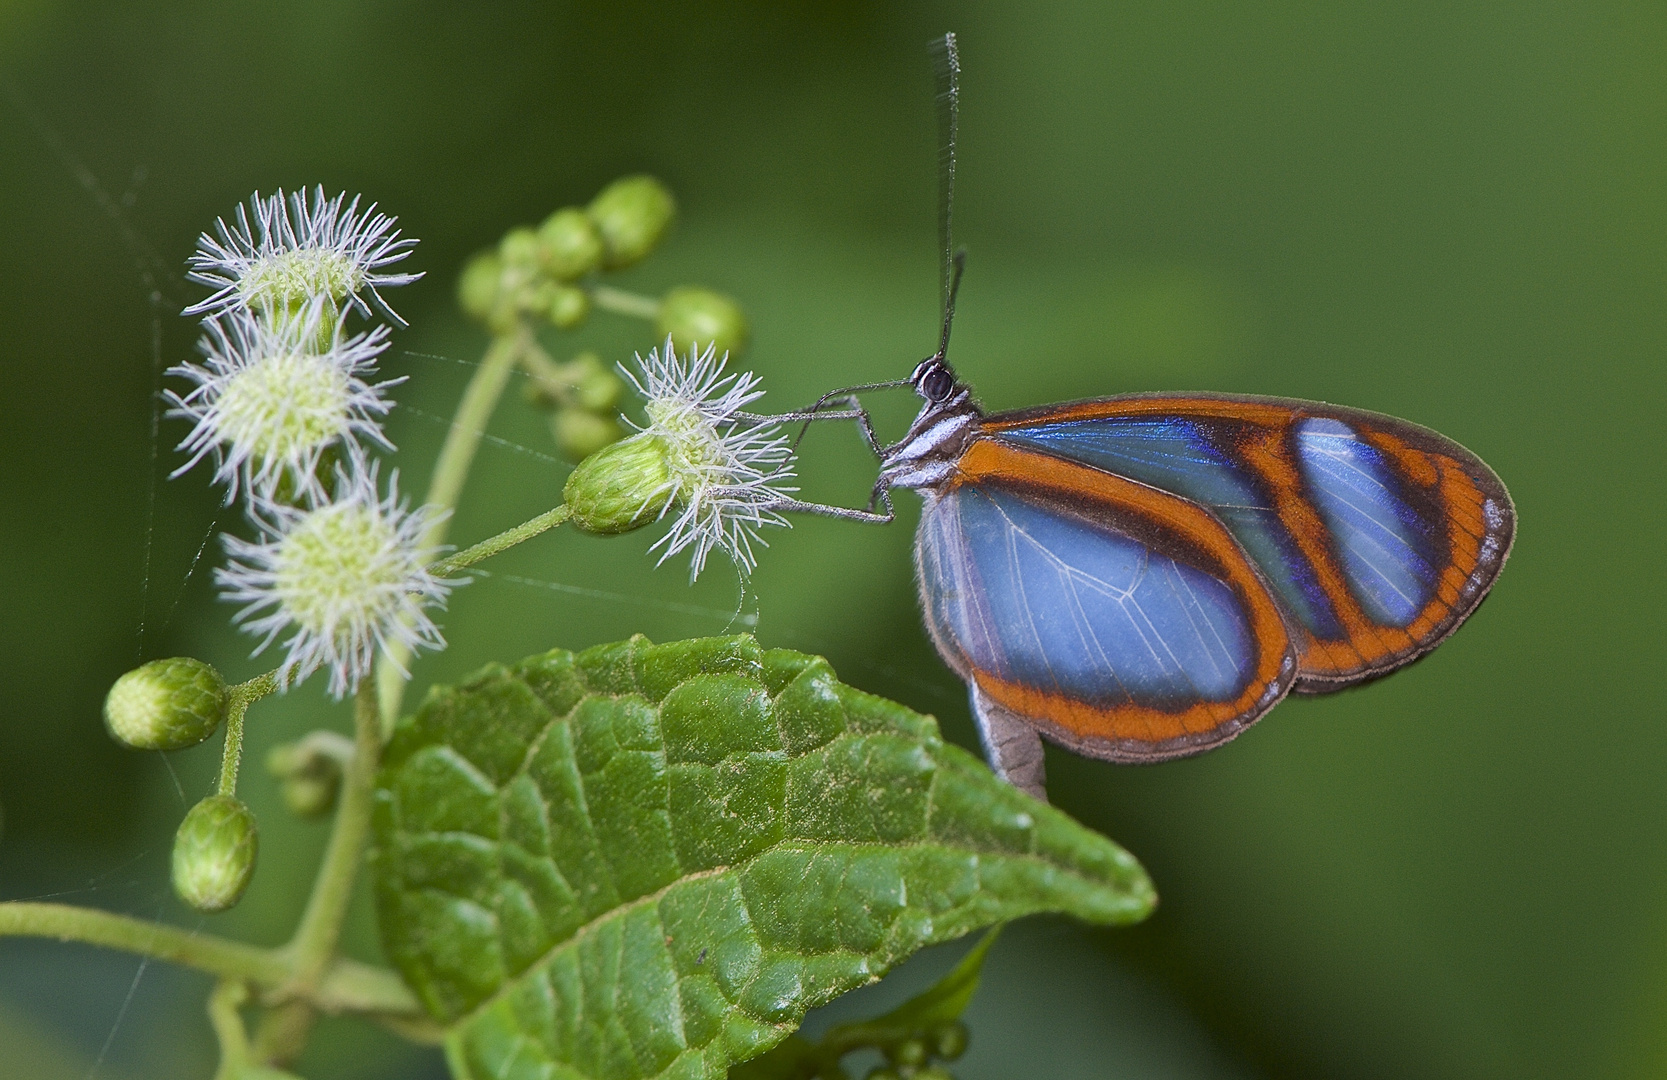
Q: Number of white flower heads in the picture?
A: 4